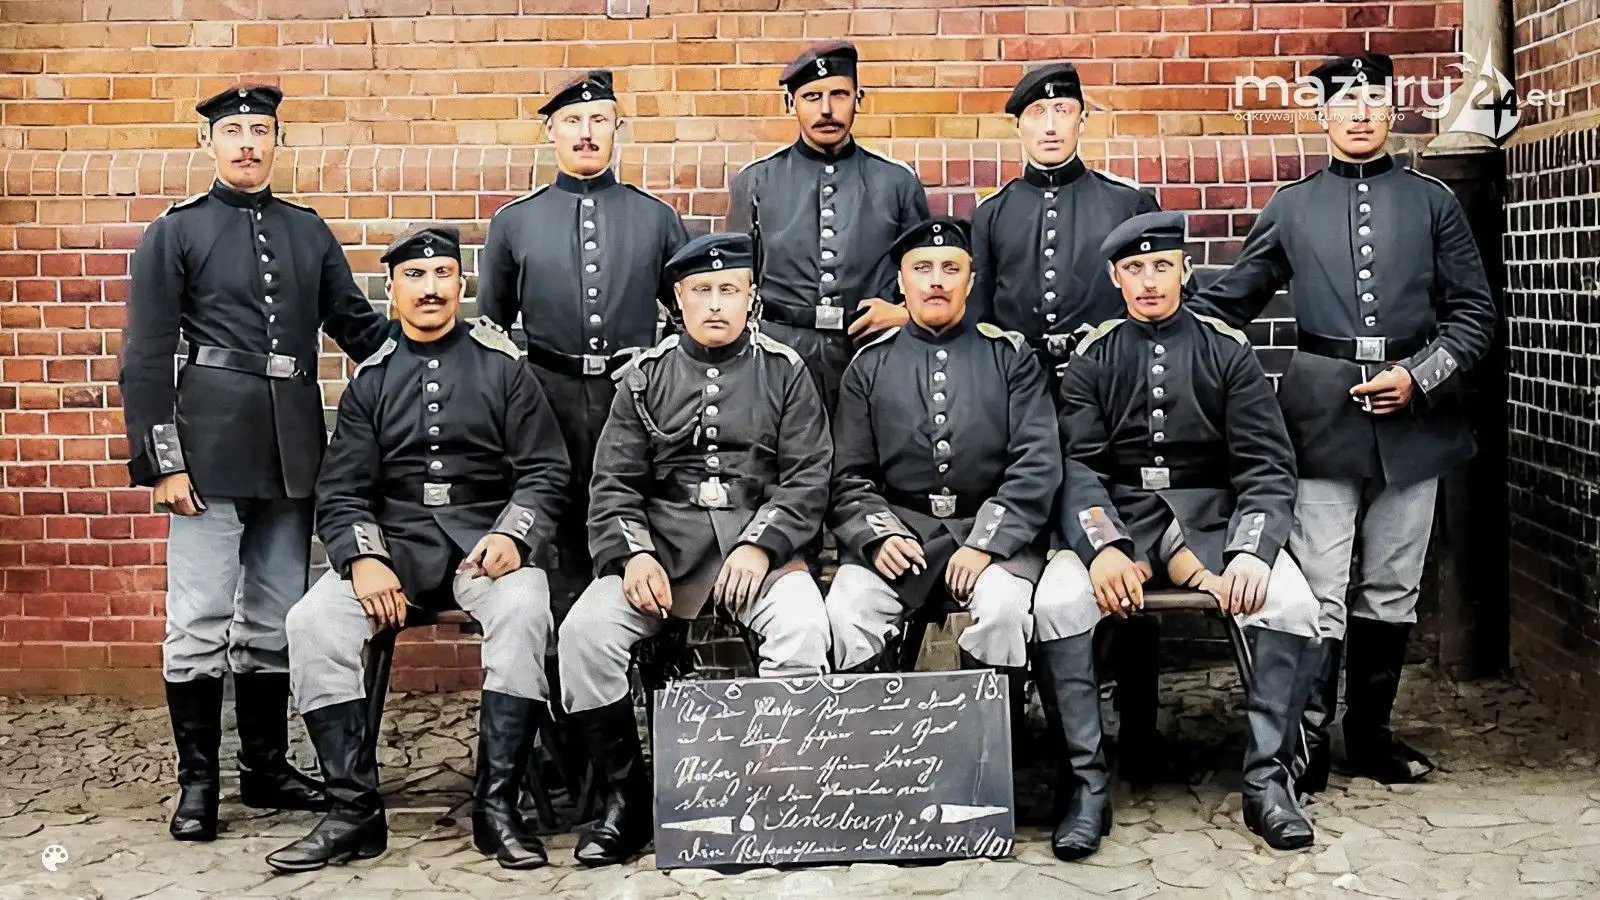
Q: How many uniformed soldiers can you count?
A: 9